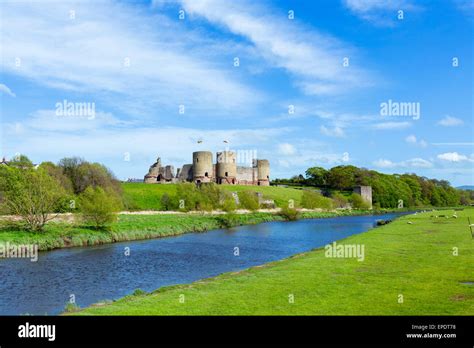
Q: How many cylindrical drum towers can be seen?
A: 3